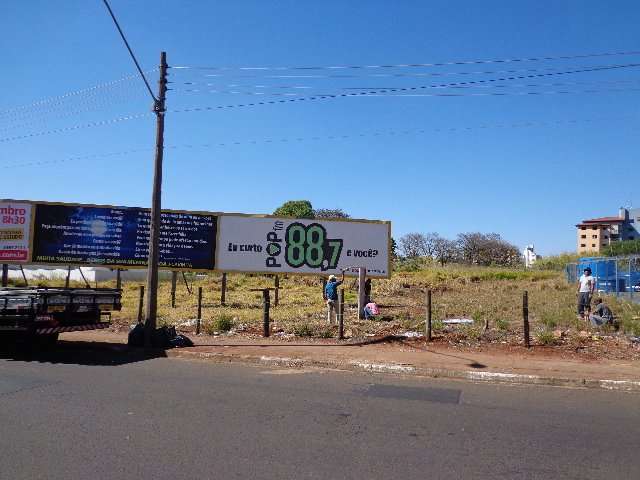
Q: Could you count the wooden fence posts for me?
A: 6